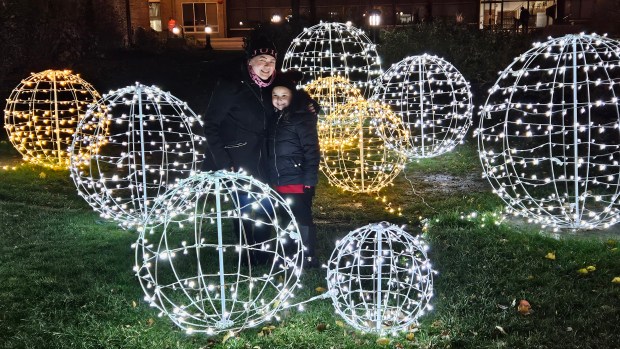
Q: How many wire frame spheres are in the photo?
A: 9